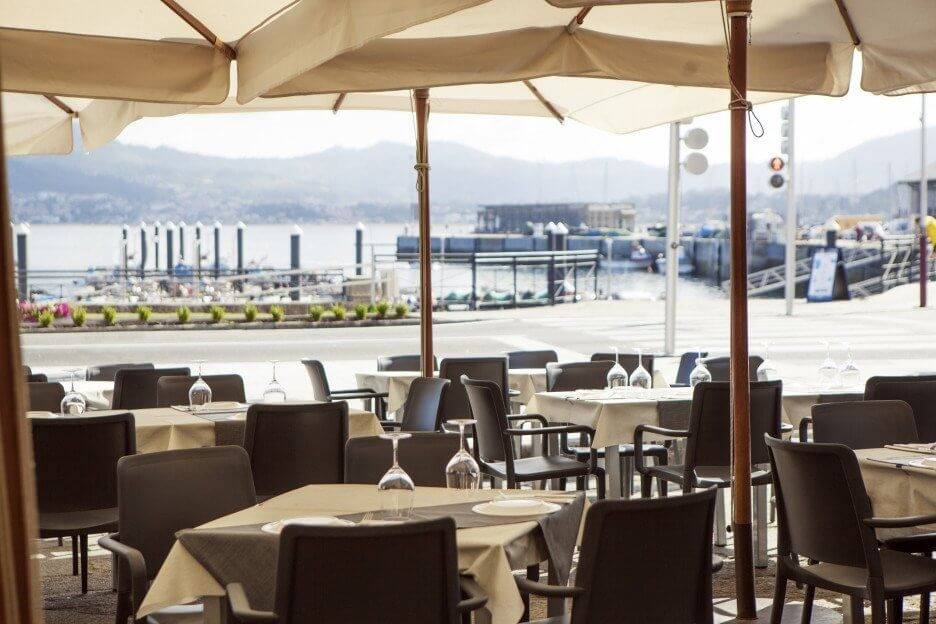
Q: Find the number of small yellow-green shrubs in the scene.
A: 13